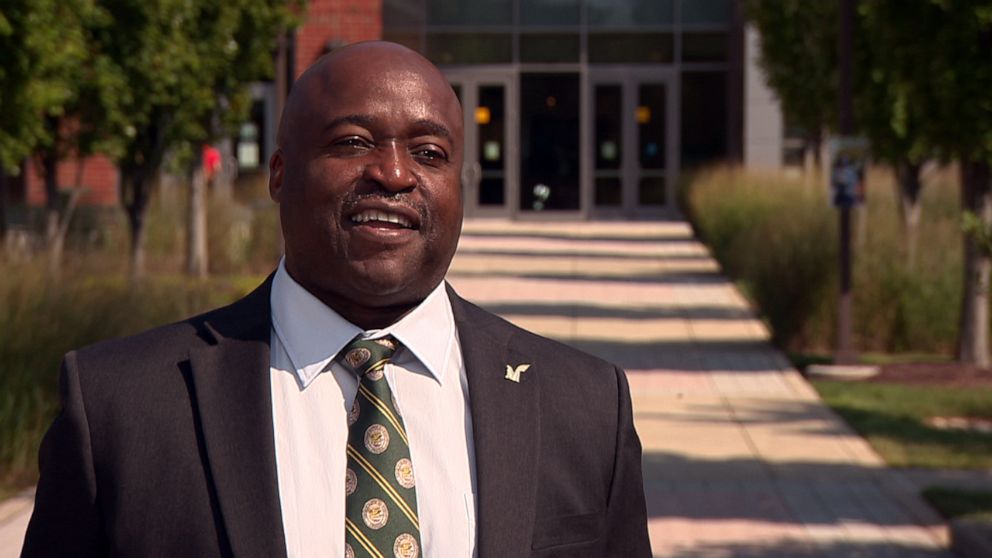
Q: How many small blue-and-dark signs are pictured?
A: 1